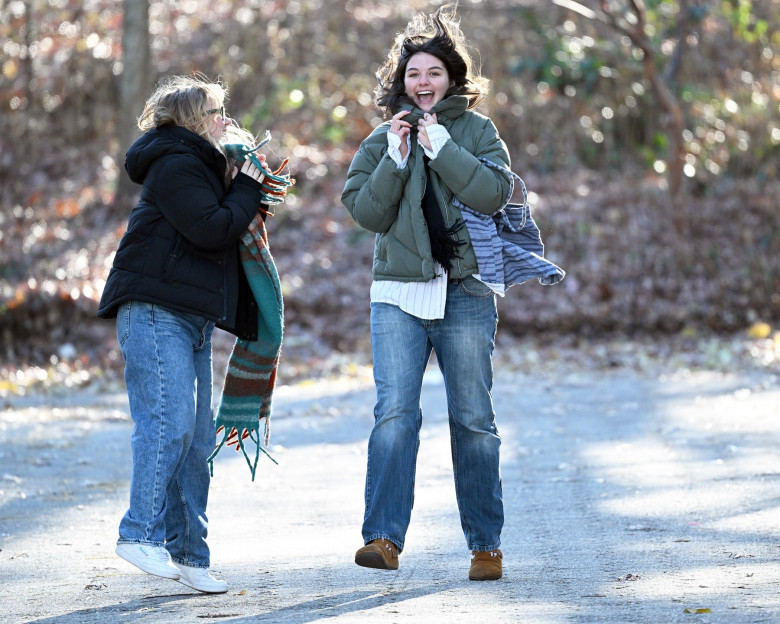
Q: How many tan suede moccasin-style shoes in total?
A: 2